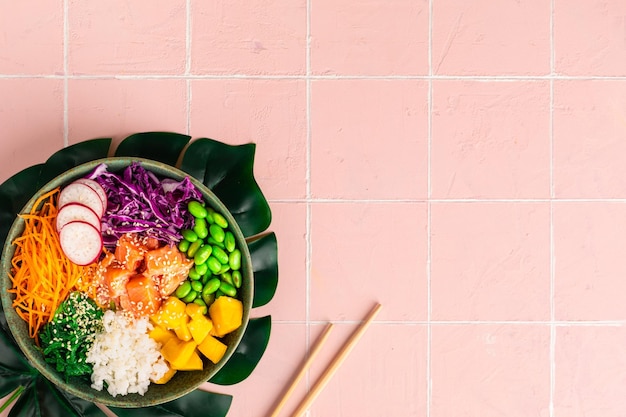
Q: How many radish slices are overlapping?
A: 4